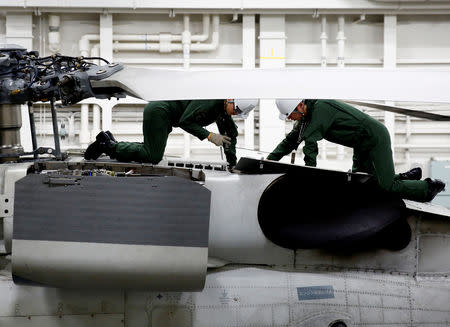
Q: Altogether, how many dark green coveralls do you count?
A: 2